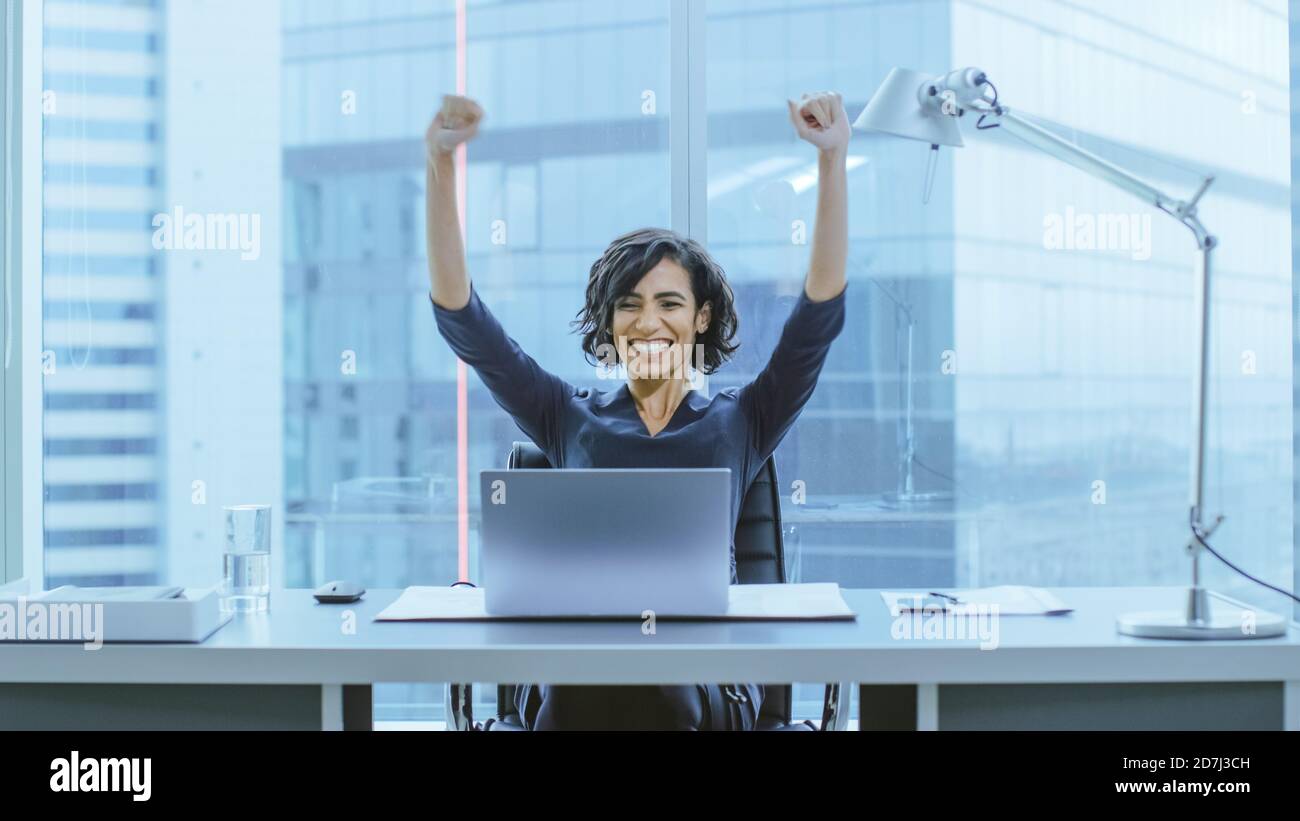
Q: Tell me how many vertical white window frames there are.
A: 2